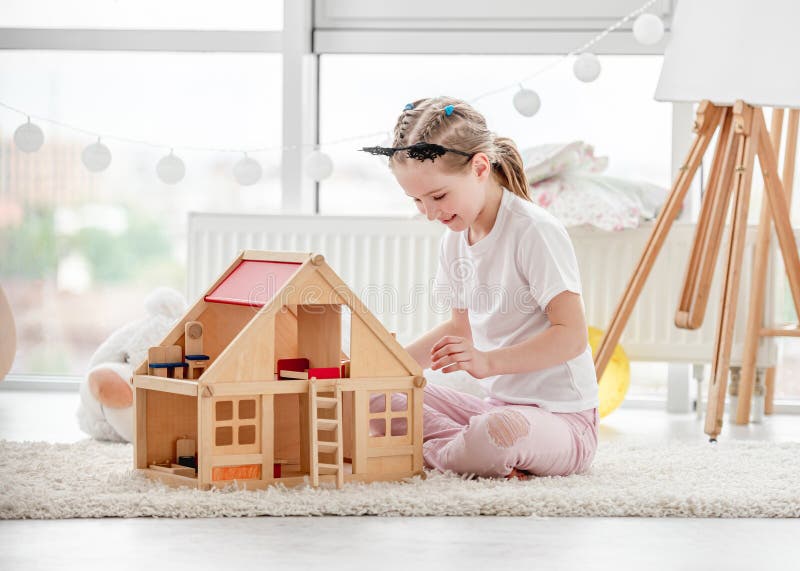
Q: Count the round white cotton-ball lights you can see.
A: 8